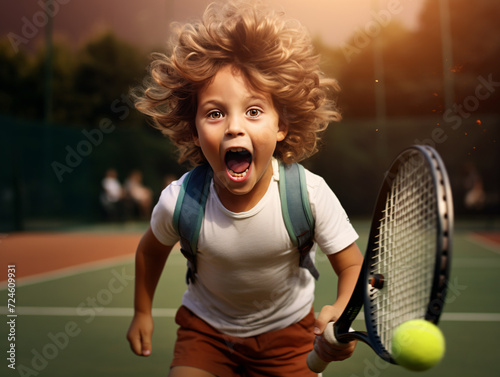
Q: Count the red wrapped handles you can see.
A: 0